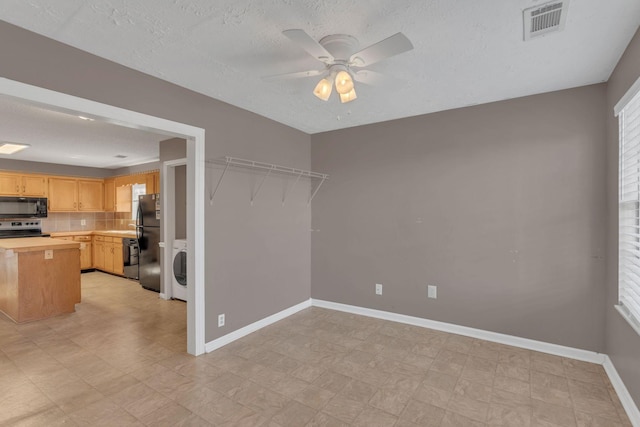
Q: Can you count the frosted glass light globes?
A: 3